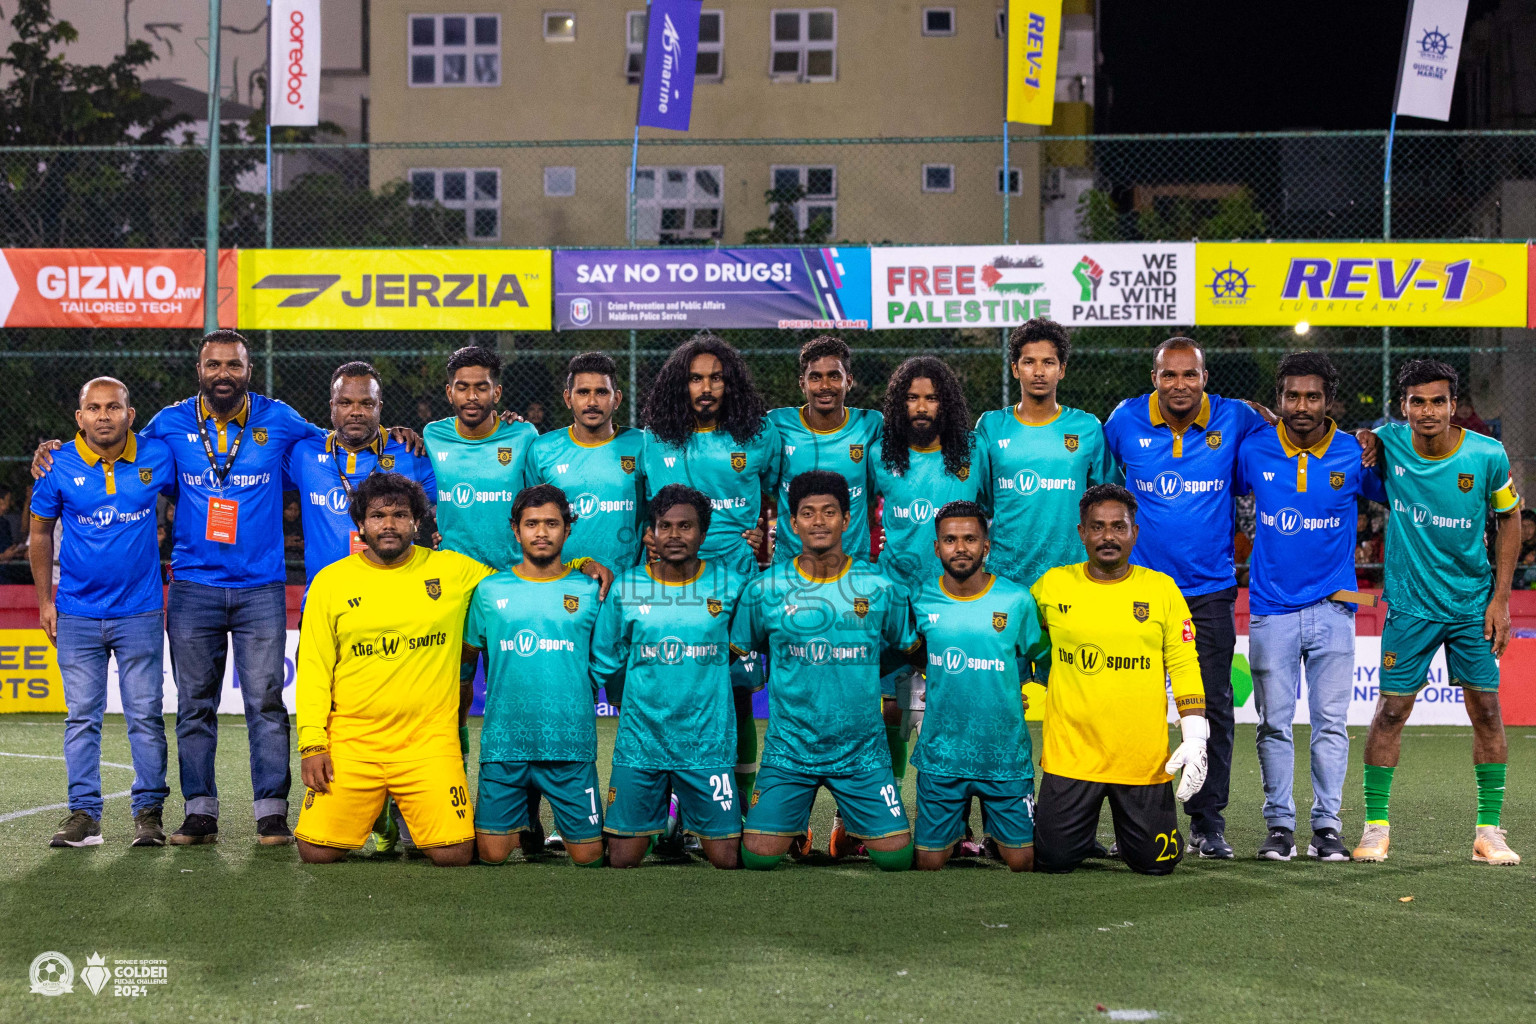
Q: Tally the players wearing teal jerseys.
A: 11